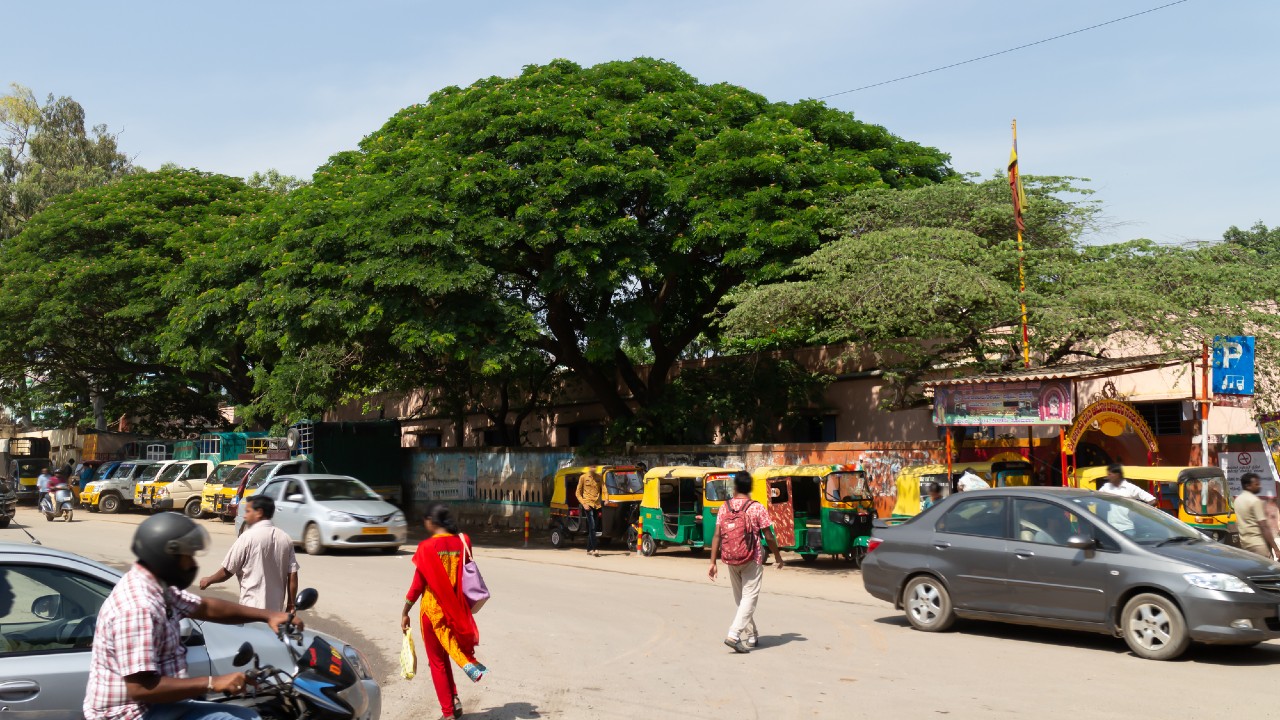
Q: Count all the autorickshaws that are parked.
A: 5